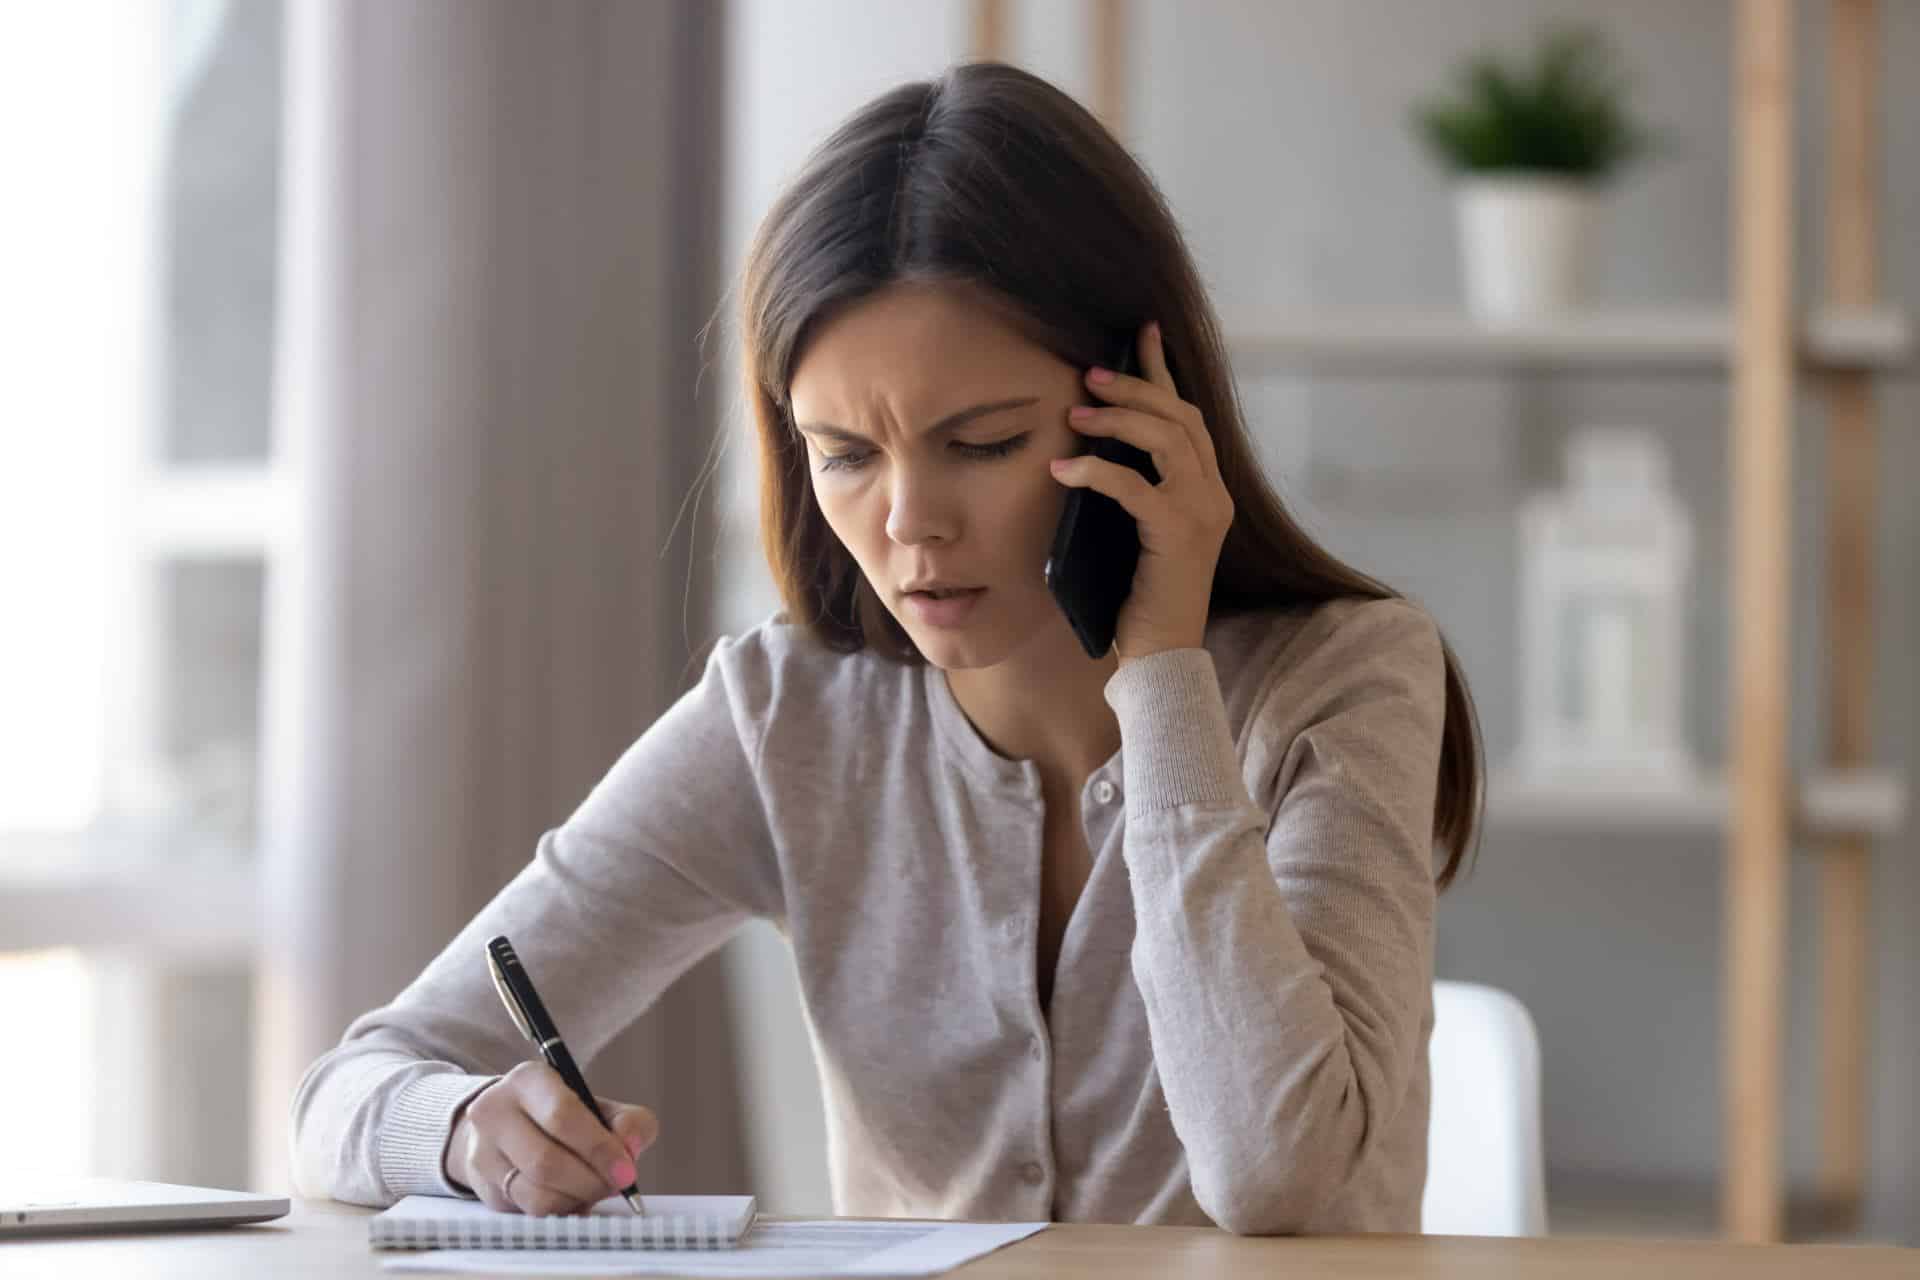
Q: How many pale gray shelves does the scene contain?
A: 2